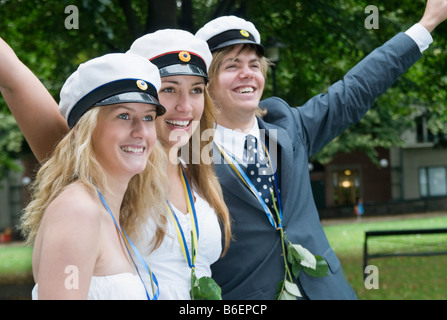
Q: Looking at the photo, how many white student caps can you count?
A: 3